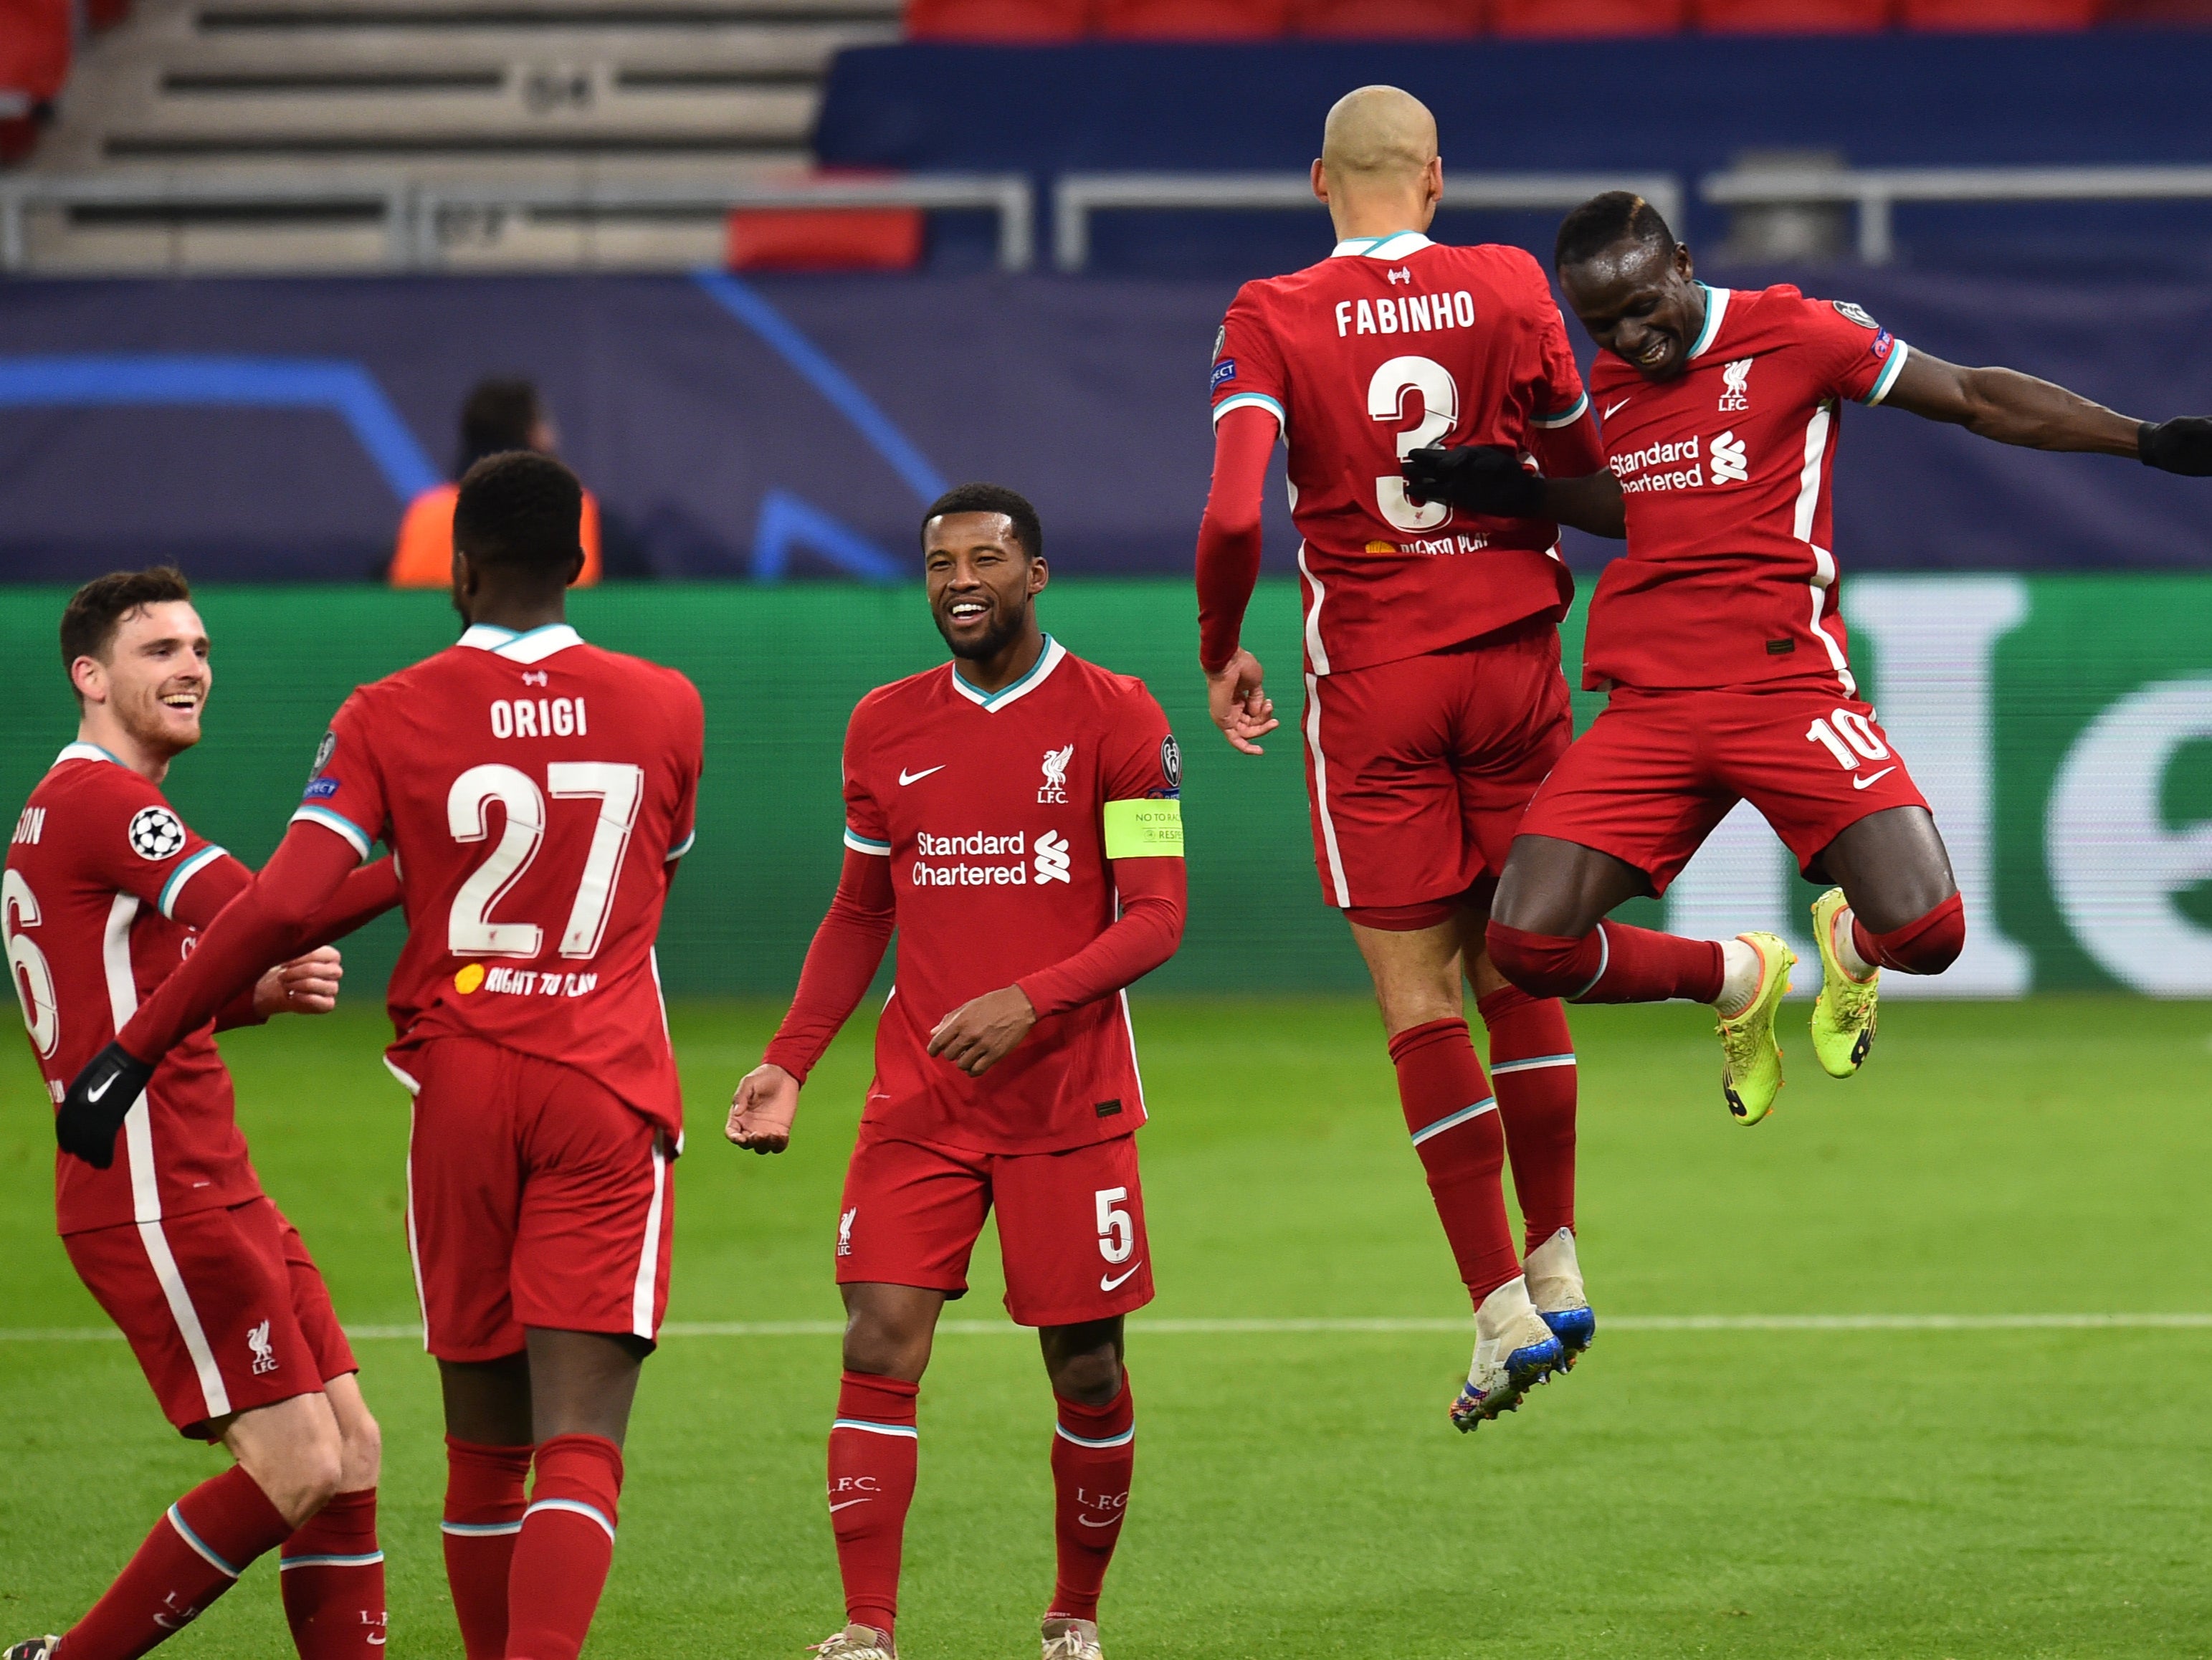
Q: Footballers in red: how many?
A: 5